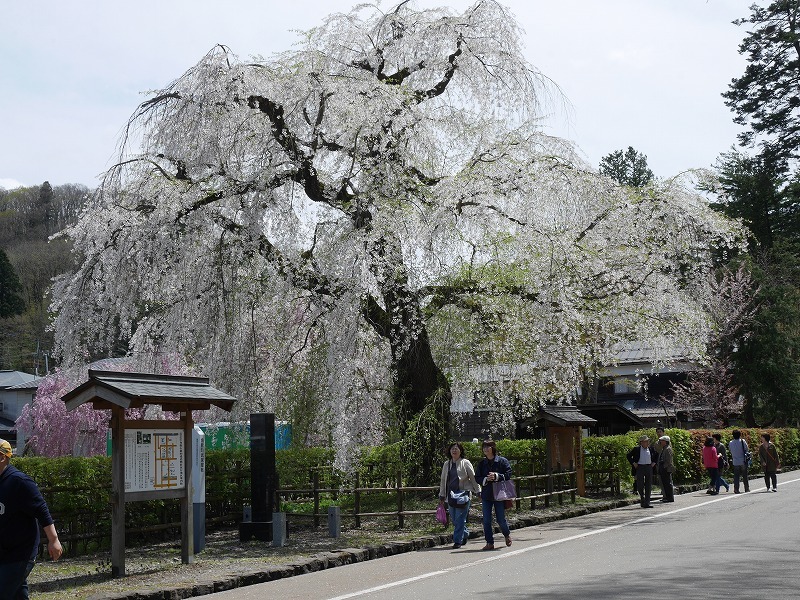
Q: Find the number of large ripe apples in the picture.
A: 0